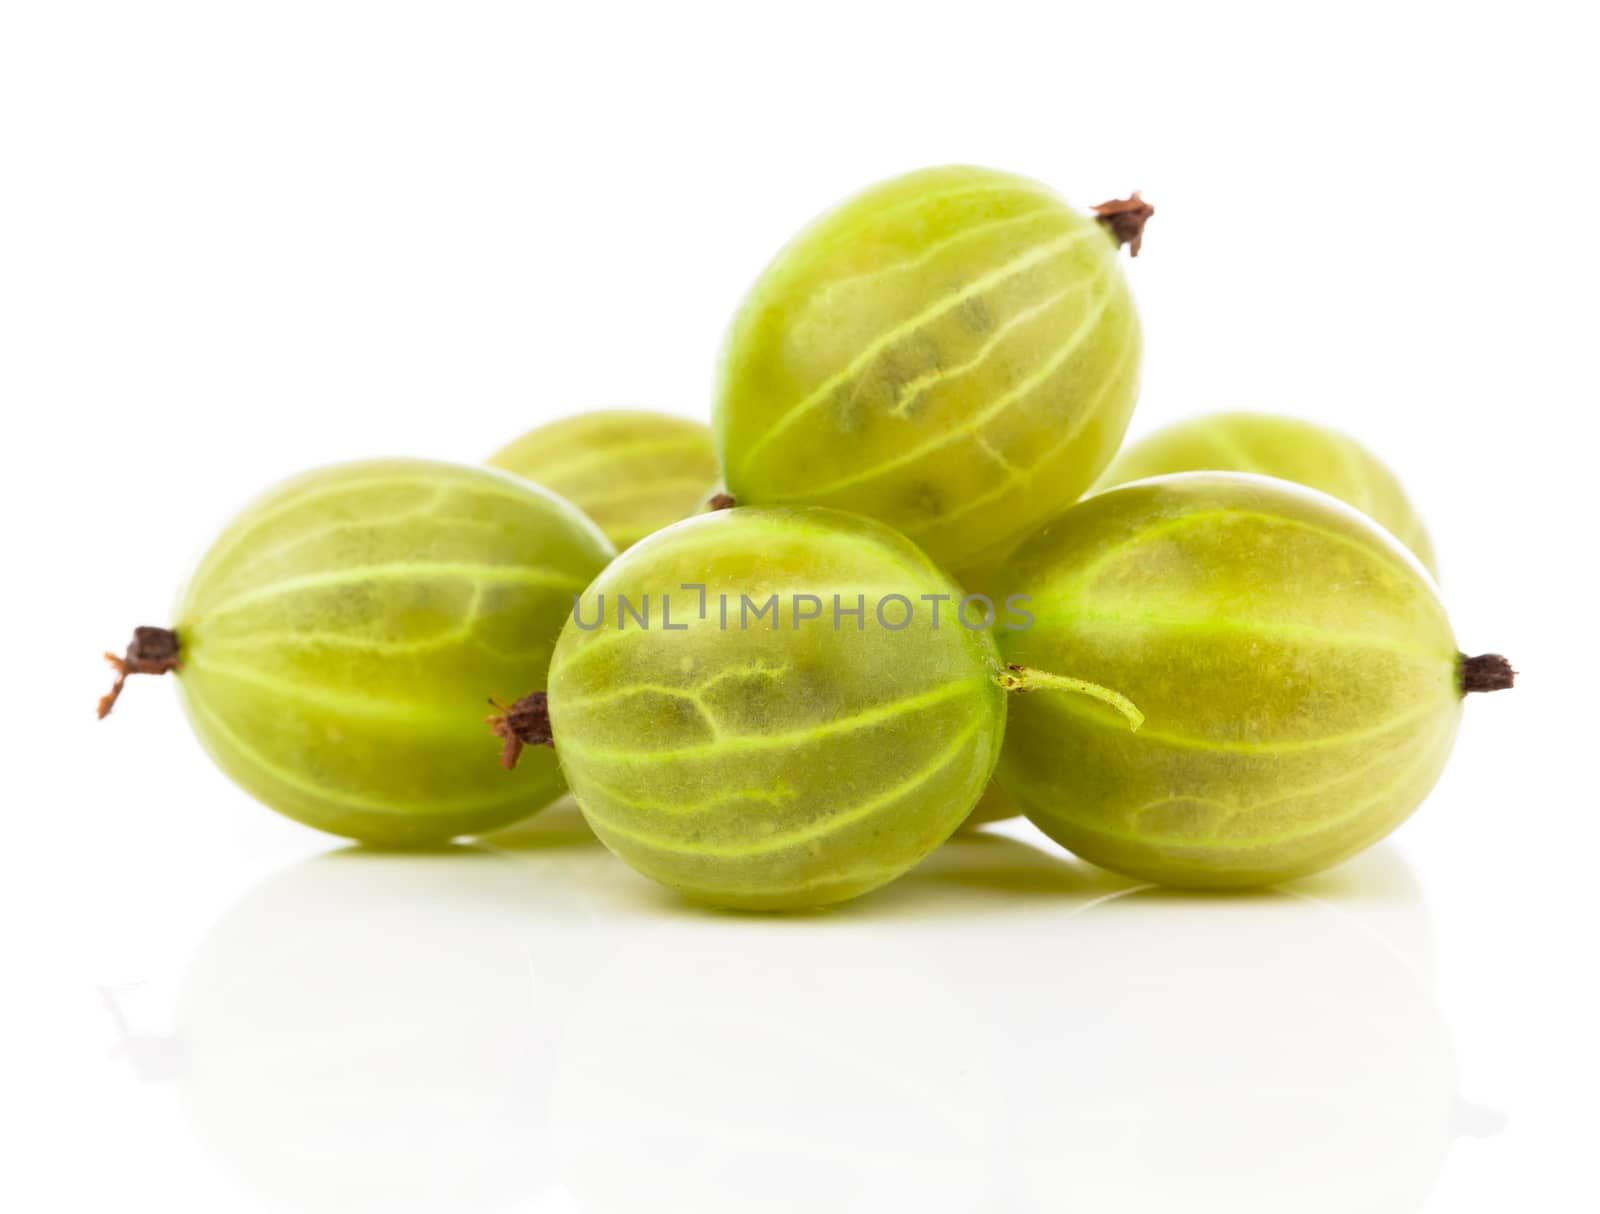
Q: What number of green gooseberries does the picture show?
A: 6